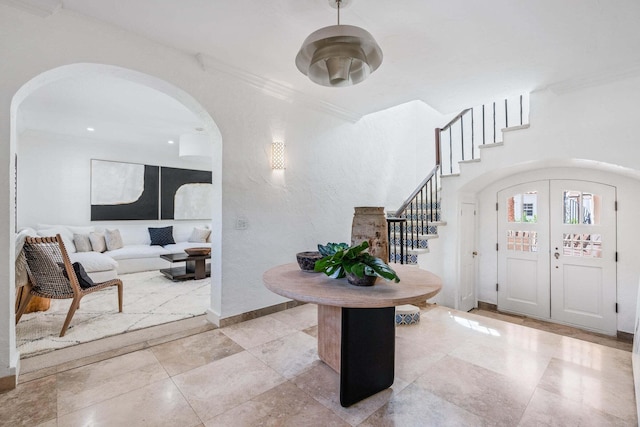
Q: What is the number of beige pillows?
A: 4